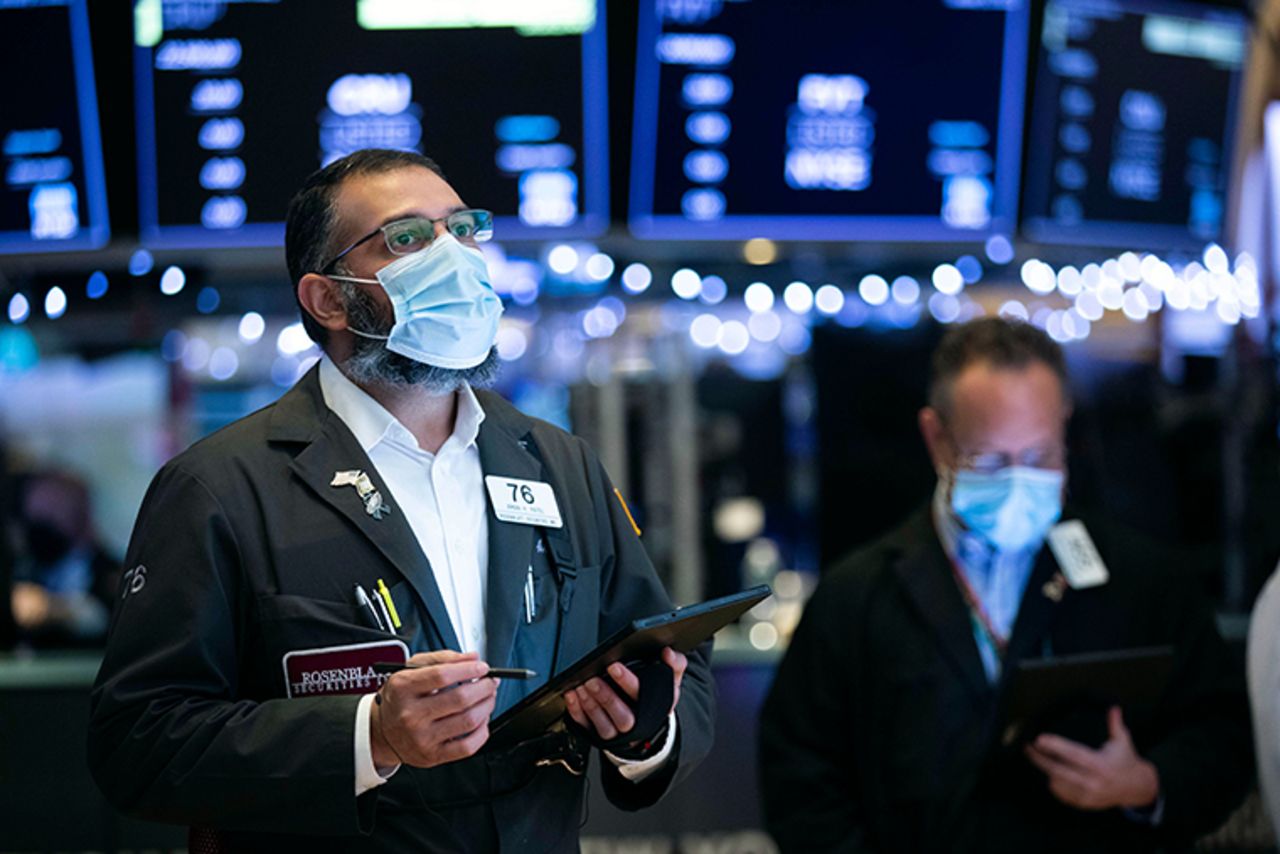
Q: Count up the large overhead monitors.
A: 4